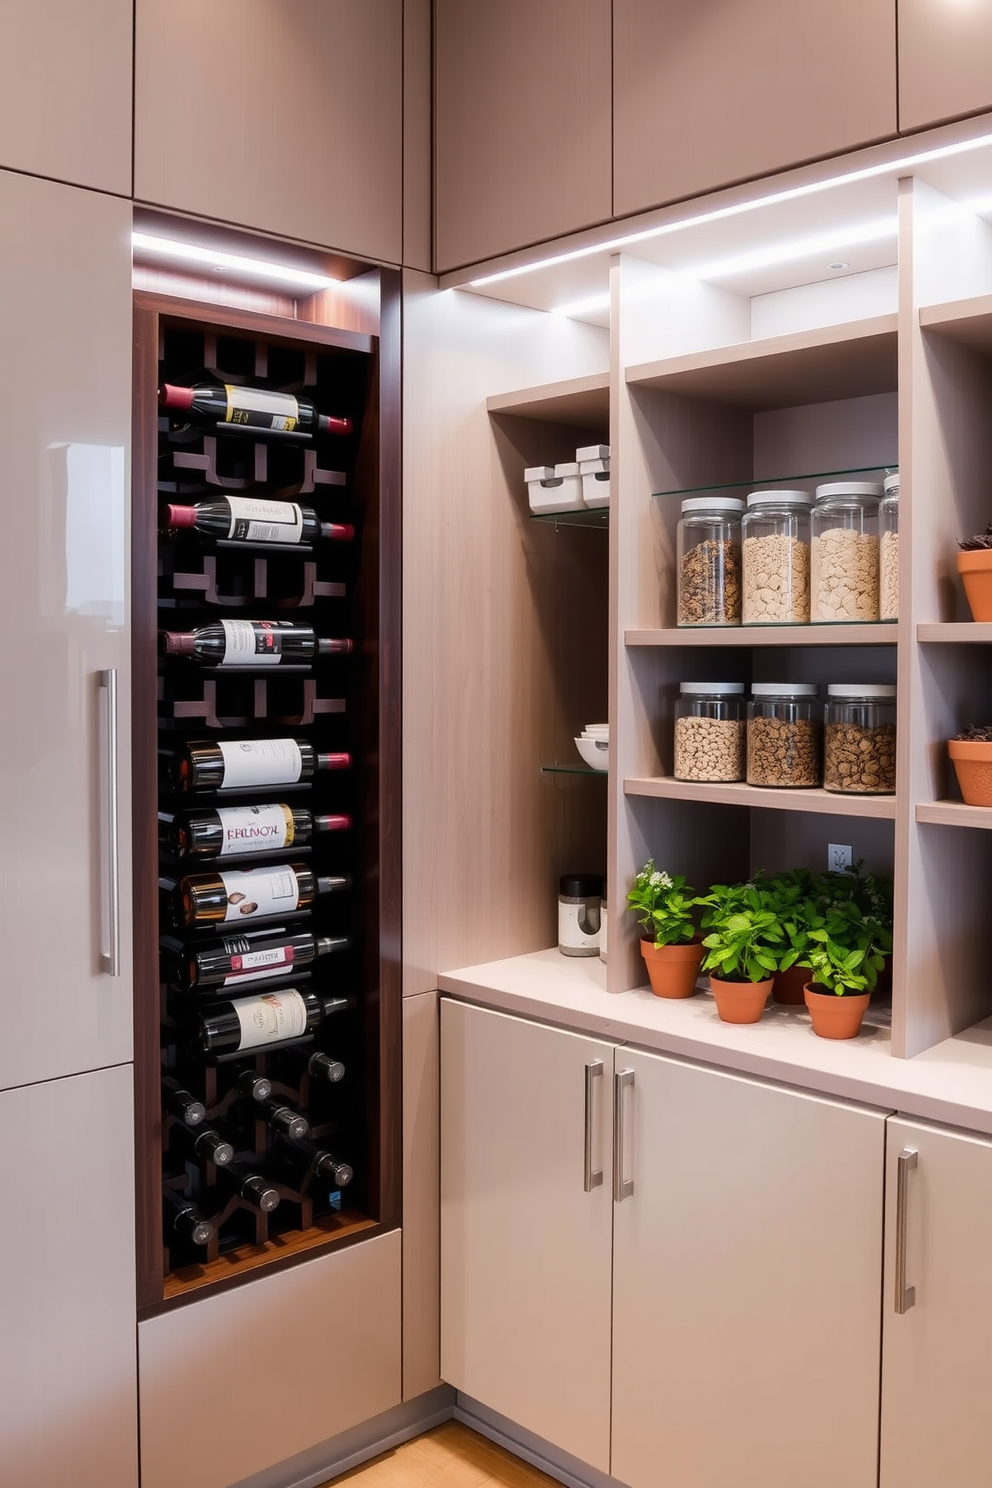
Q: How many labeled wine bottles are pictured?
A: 8